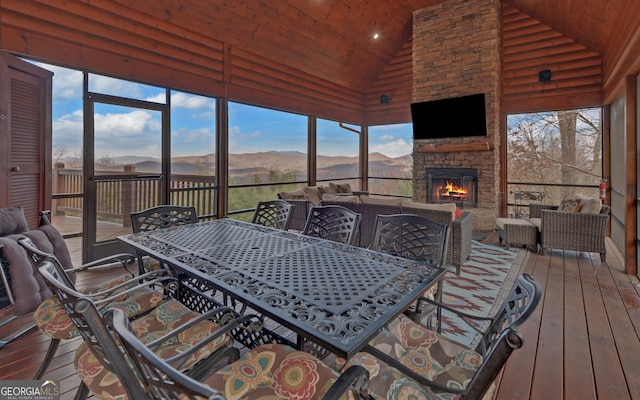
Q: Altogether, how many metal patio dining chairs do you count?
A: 8